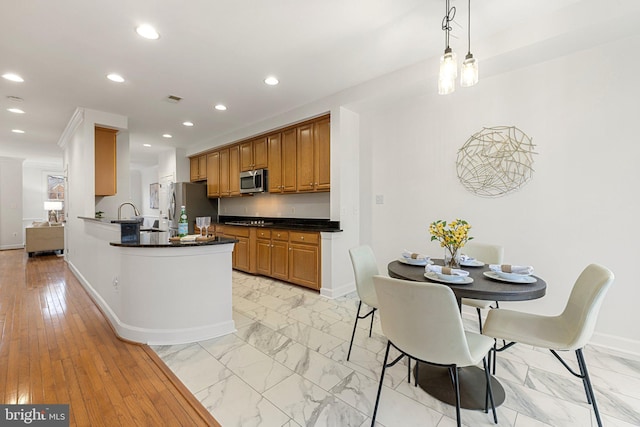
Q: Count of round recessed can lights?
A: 10